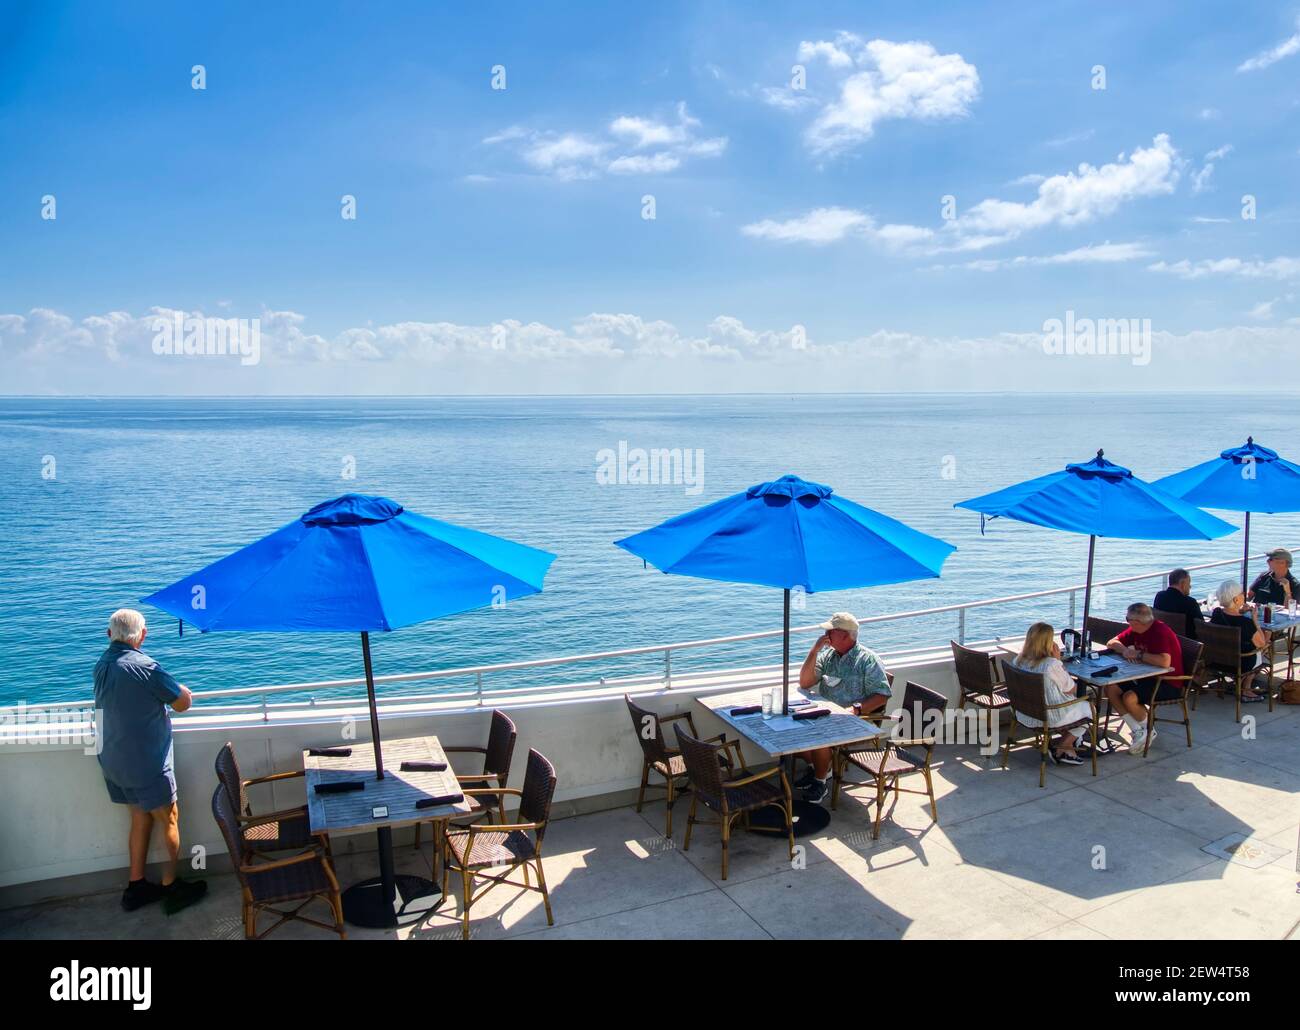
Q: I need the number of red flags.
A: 0